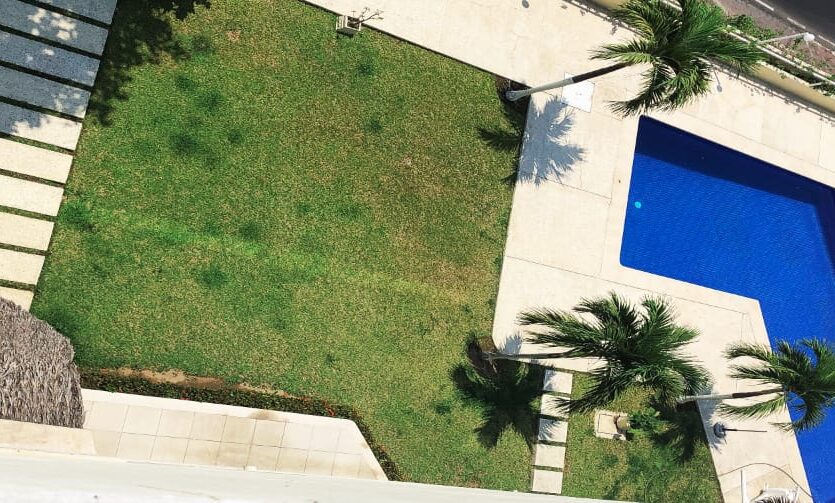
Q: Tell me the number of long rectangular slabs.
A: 10